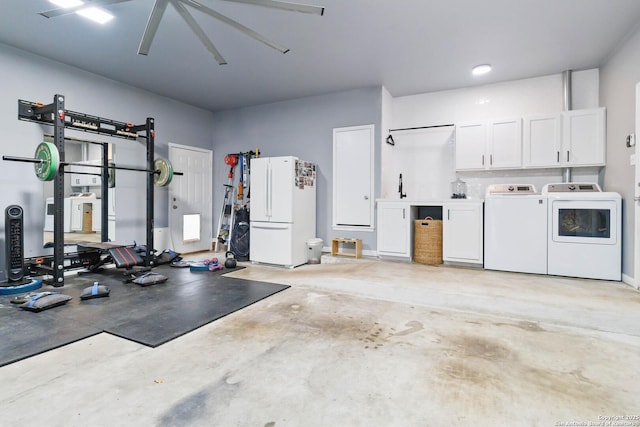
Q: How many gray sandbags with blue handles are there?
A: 3